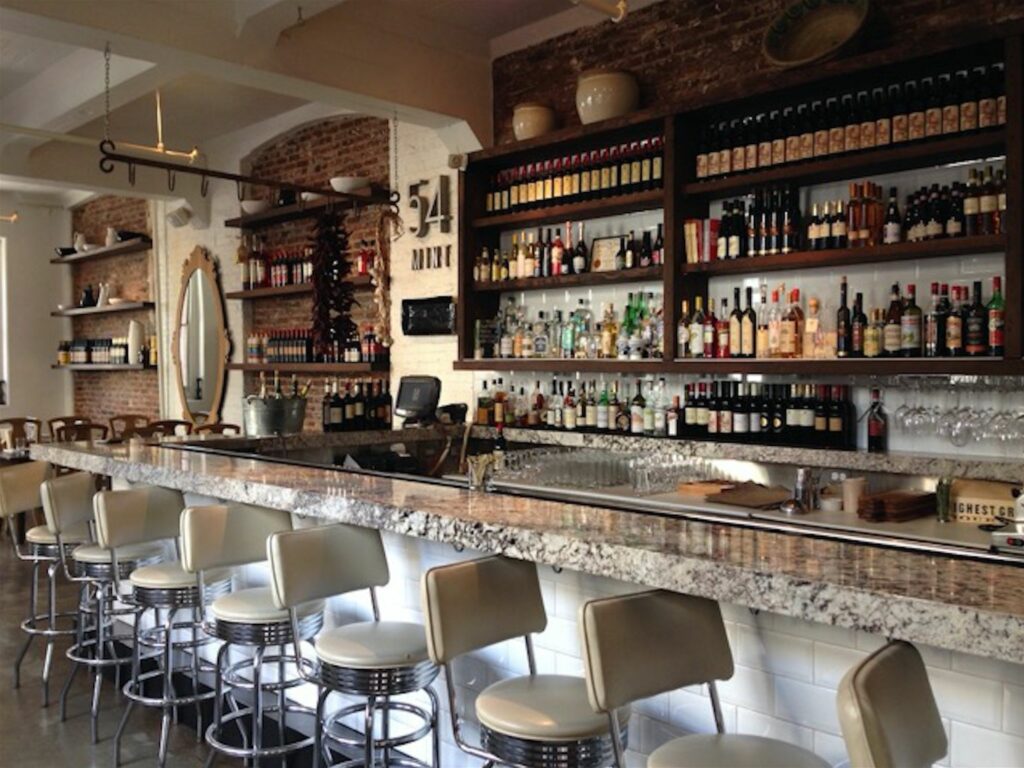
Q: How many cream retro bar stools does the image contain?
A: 8